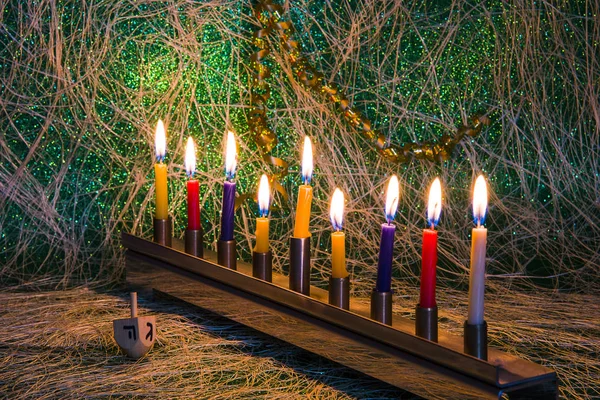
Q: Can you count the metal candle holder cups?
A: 9